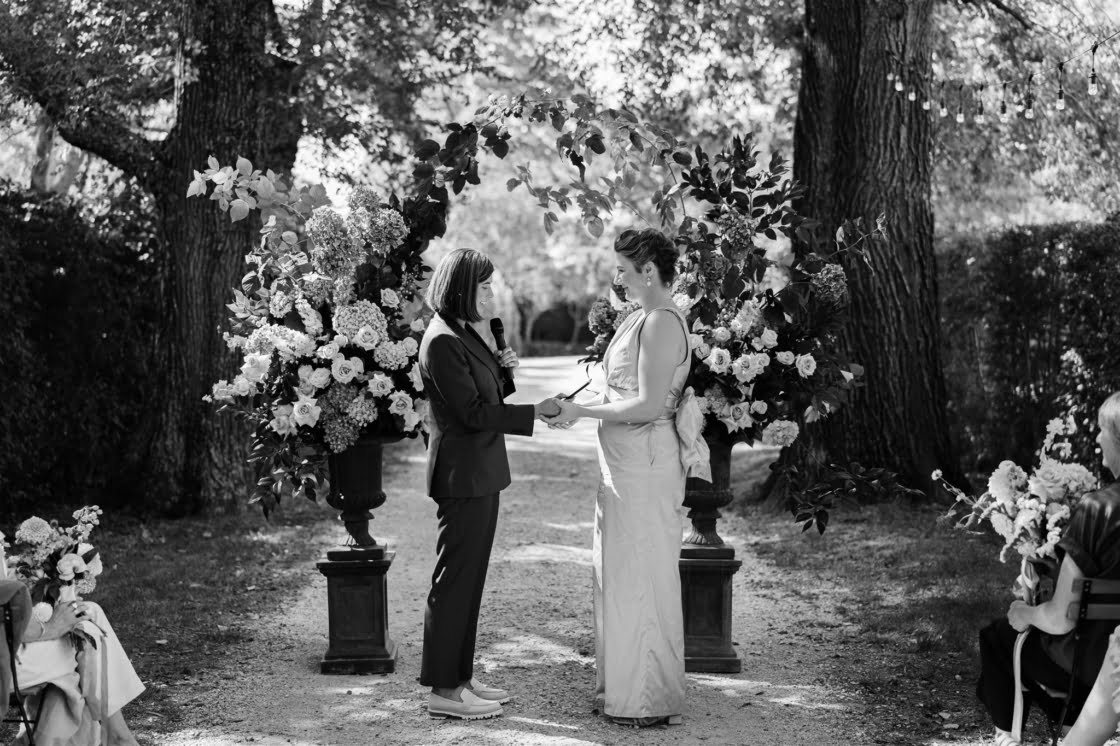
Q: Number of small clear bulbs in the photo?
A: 11